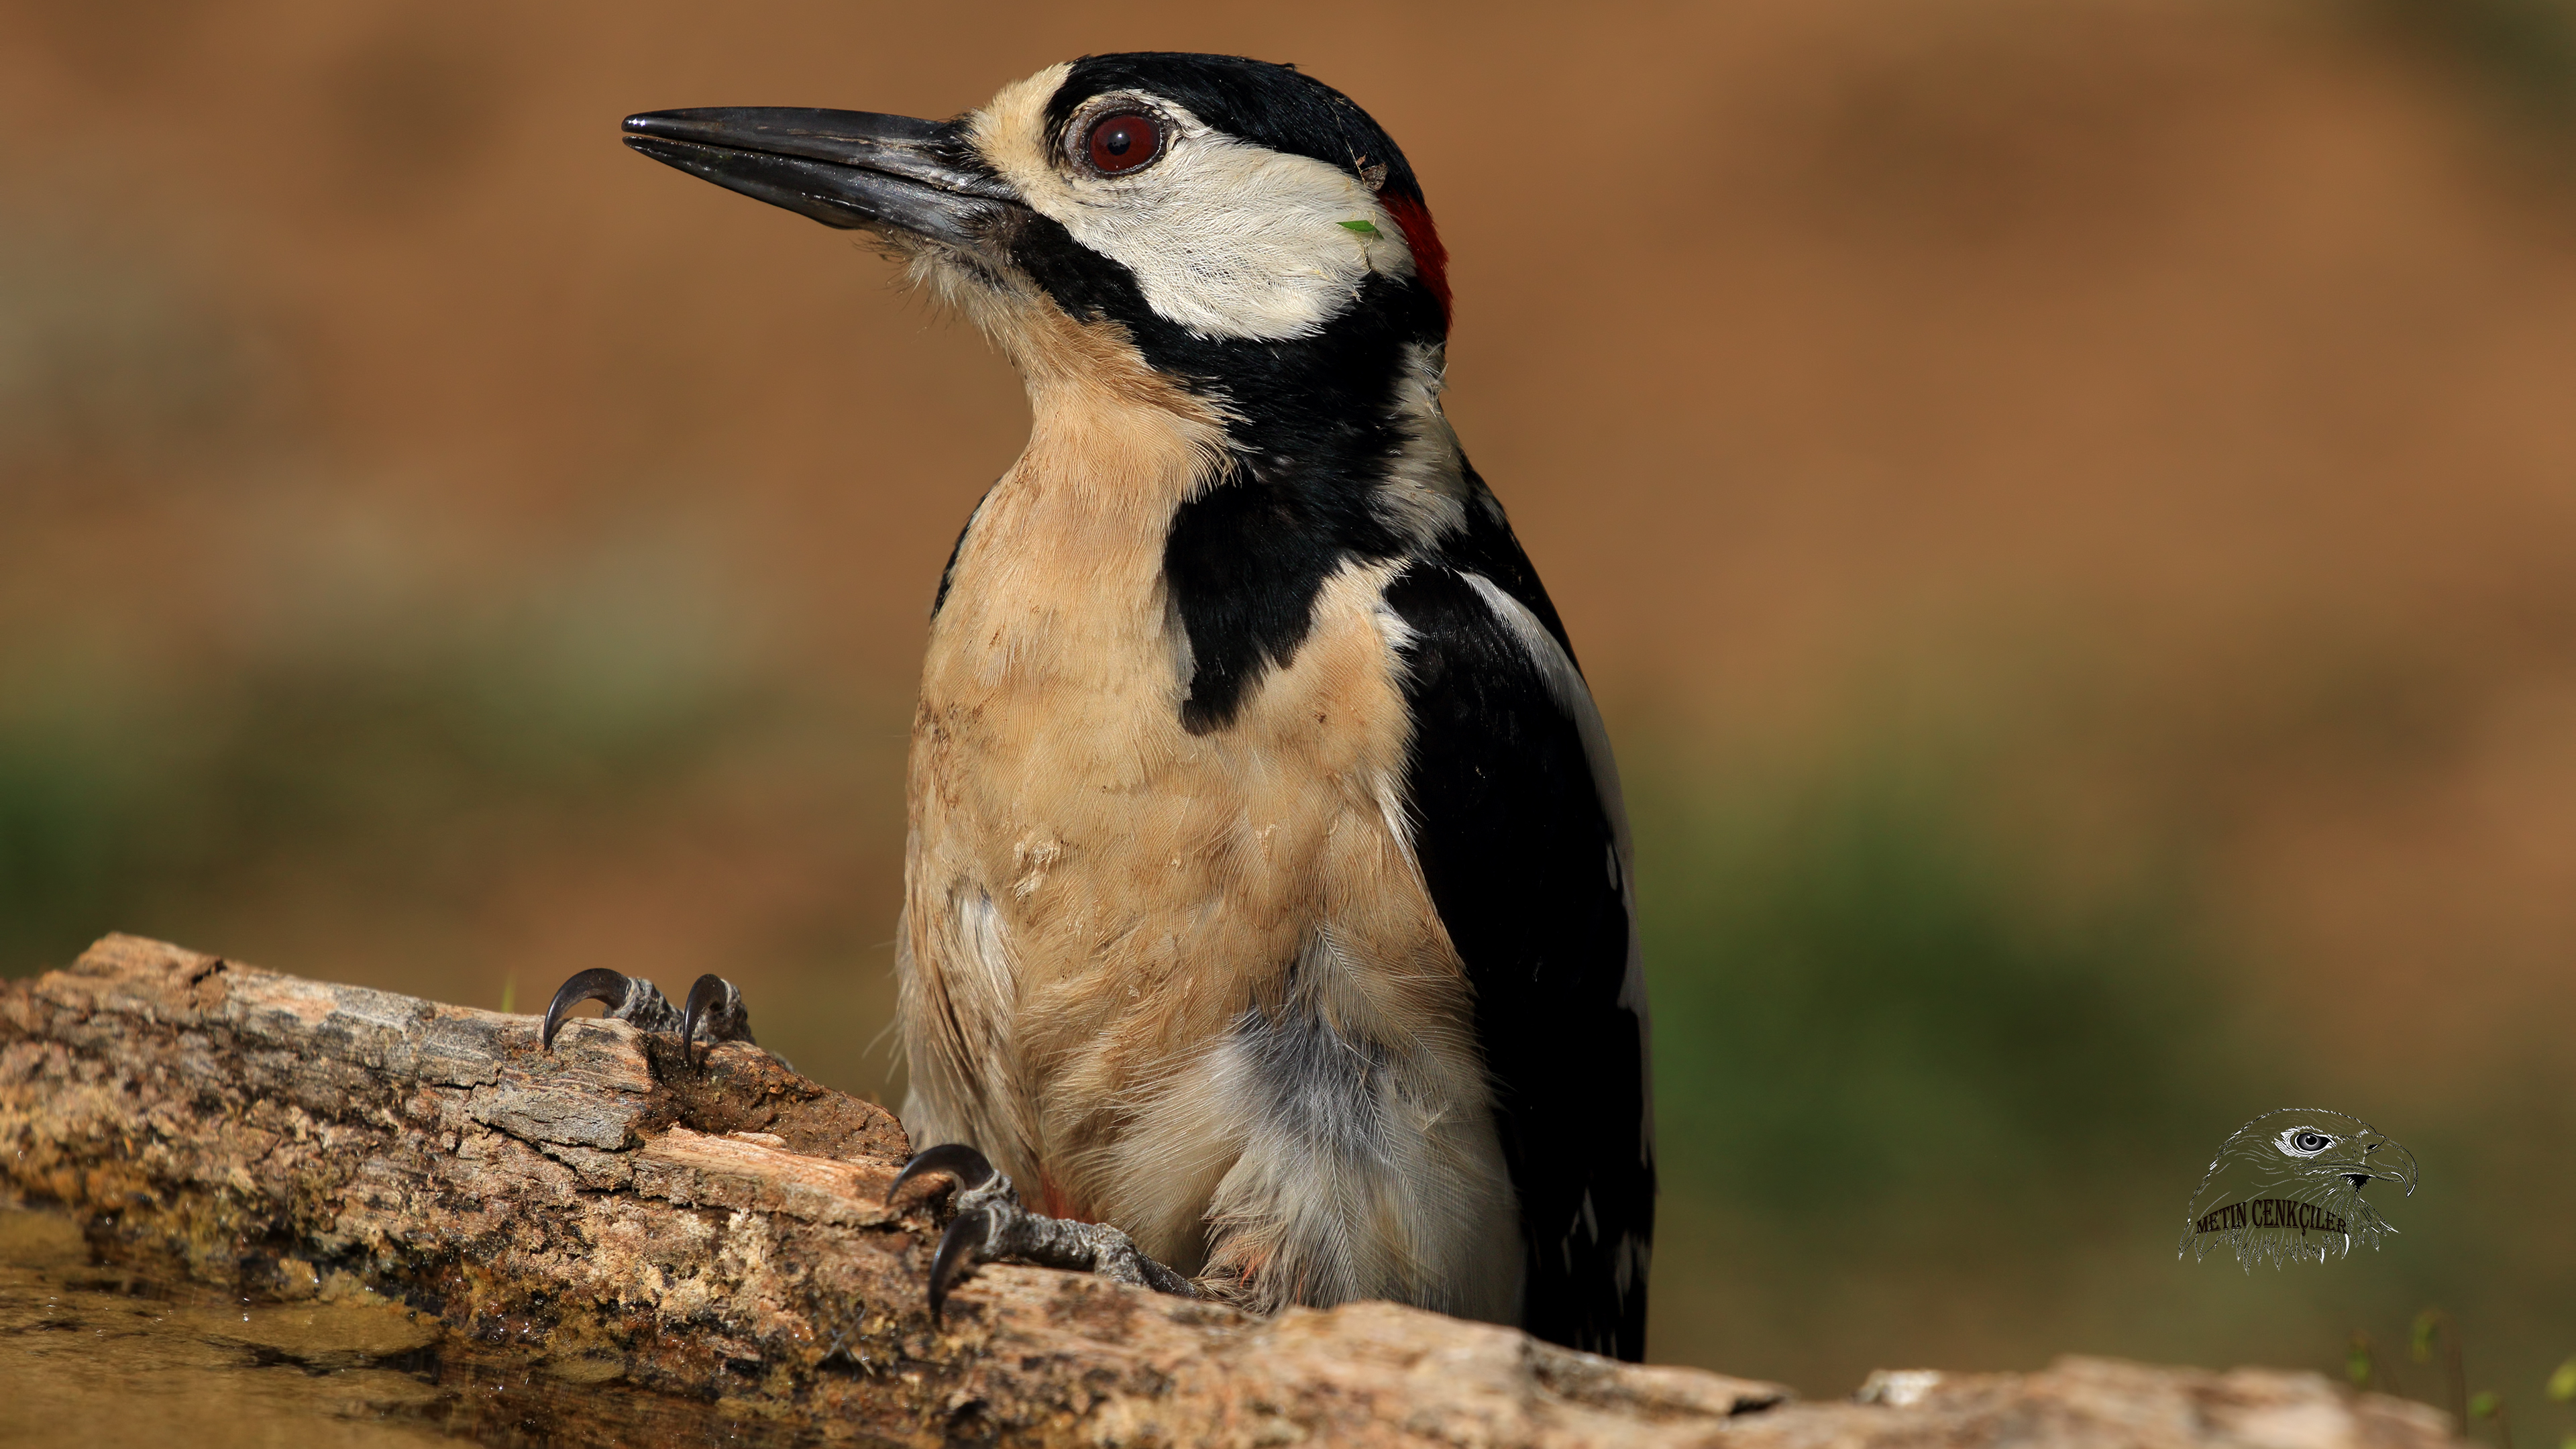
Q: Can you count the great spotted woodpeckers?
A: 1